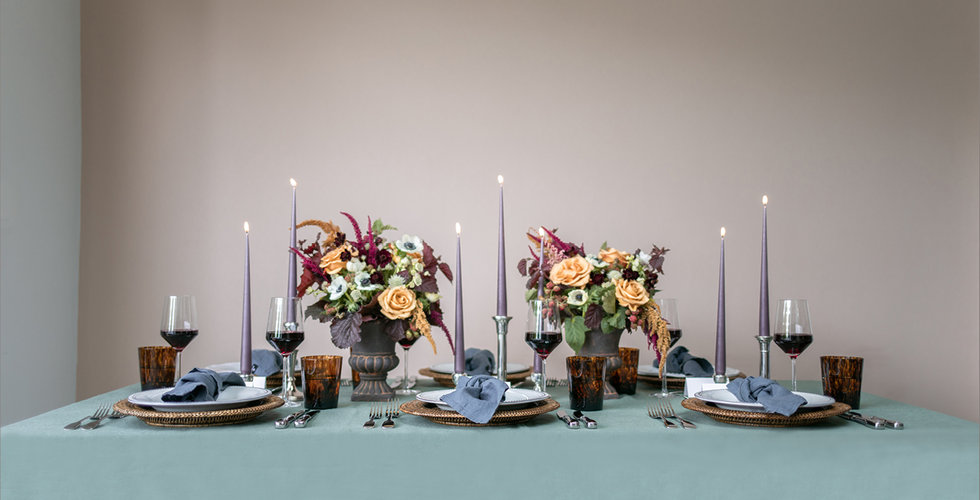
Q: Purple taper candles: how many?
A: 7